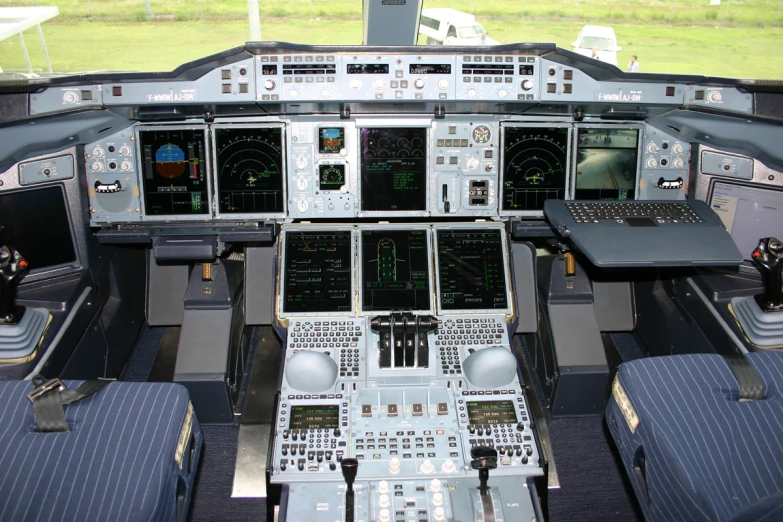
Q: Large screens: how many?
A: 10